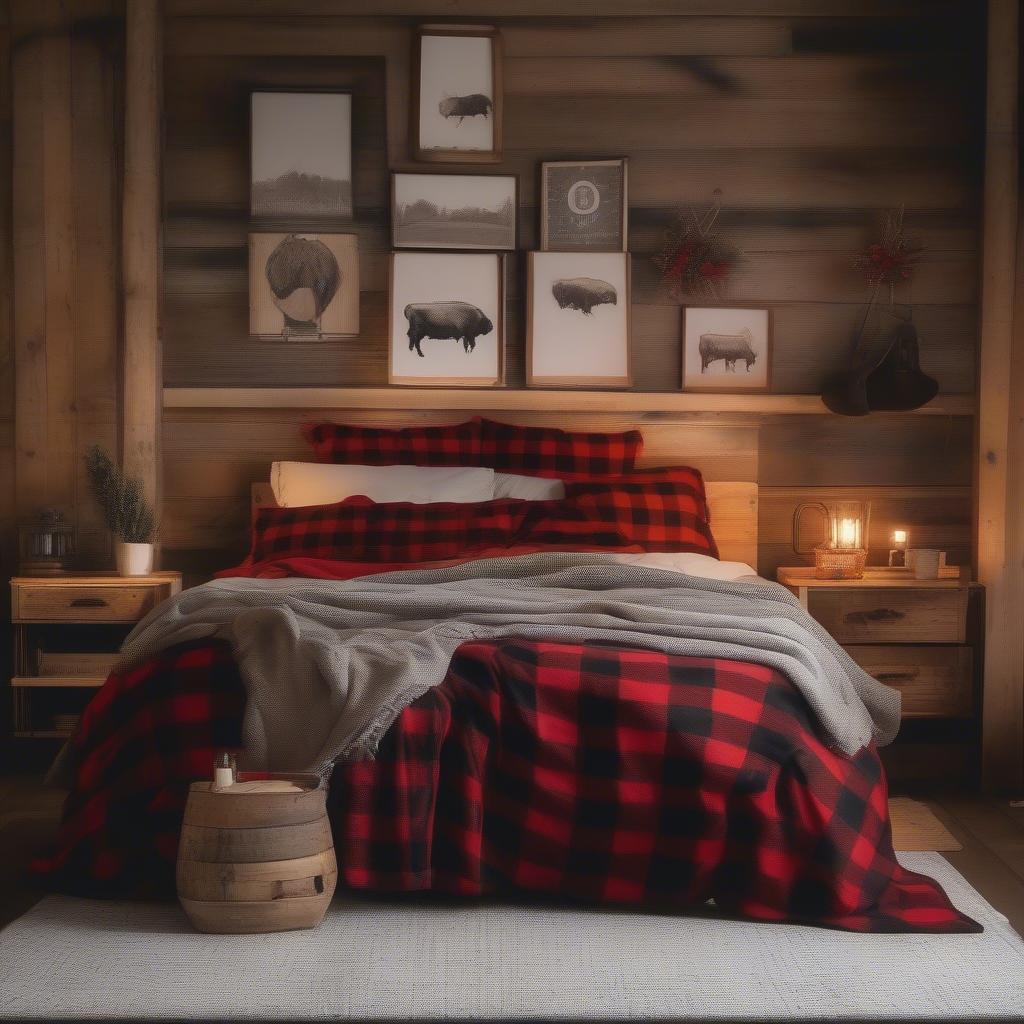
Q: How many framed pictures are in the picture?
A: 8